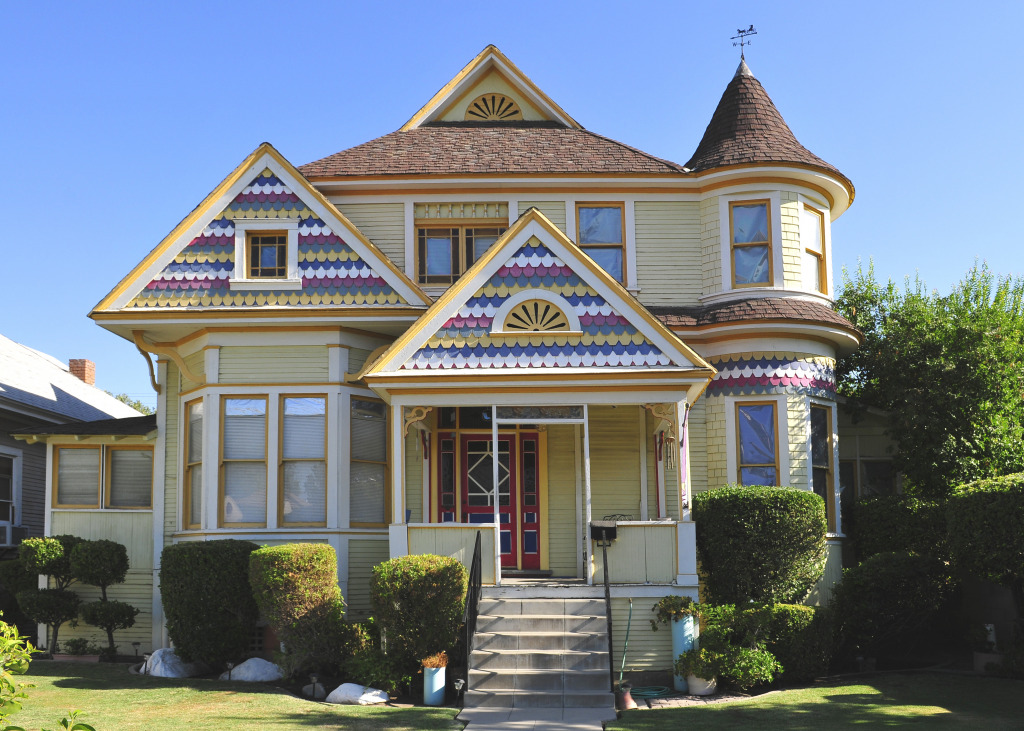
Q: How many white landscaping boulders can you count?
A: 3